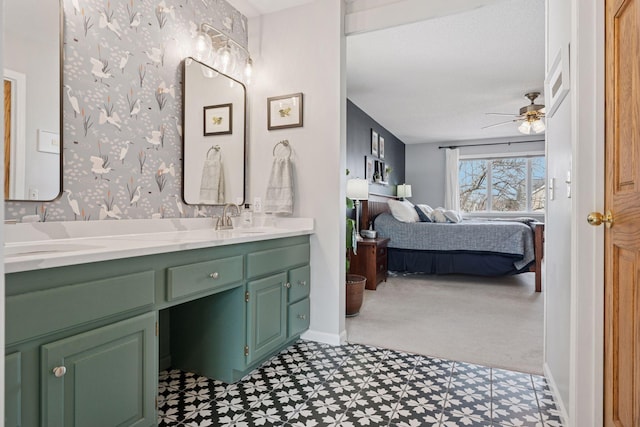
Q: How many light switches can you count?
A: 2